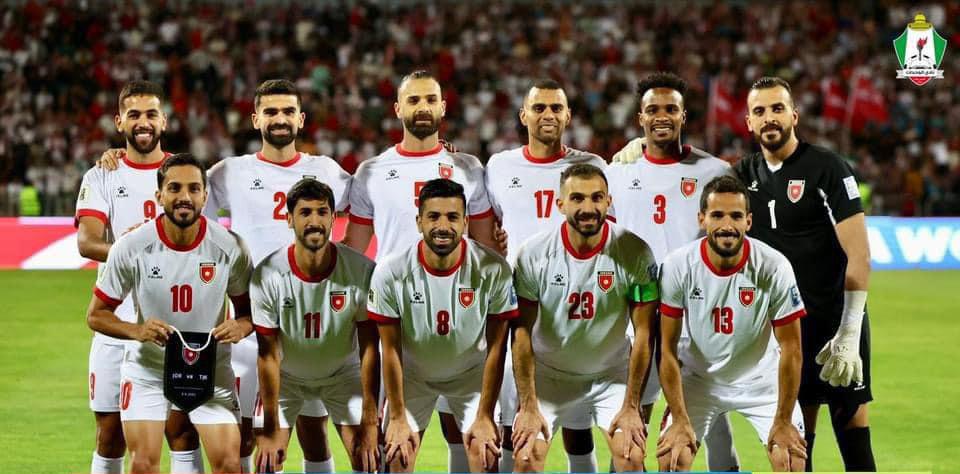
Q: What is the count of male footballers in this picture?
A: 11